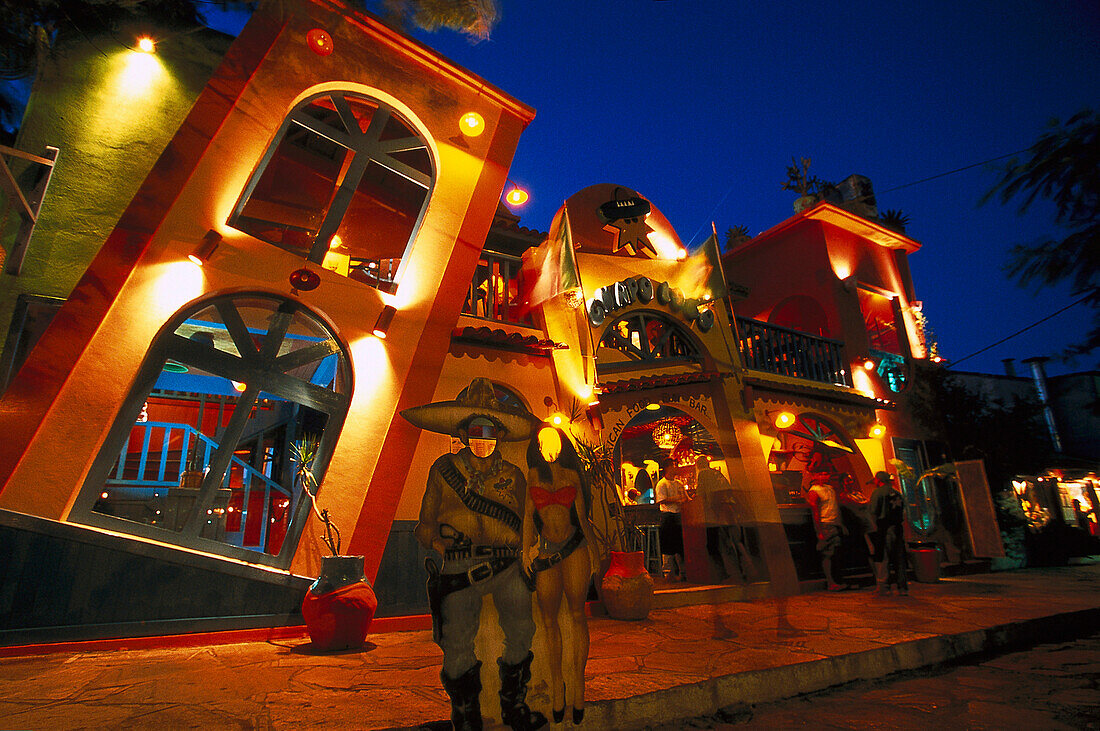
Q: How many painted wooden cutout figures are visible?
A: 2